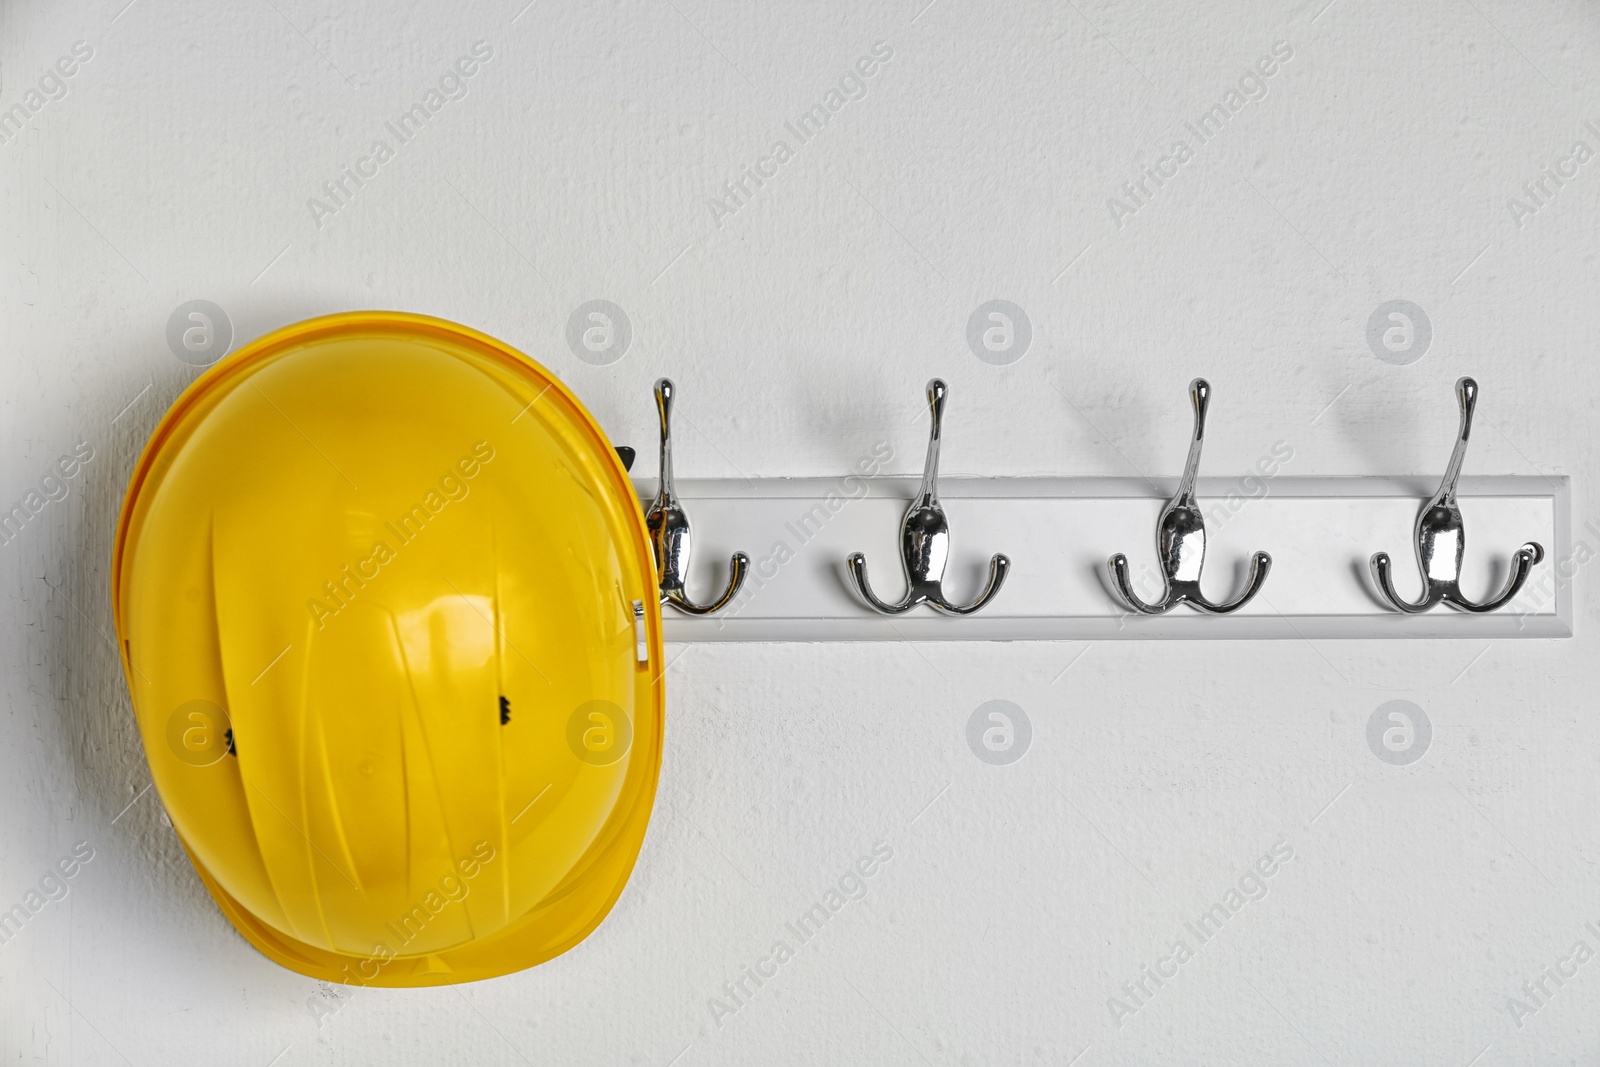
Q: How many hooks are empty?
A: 4